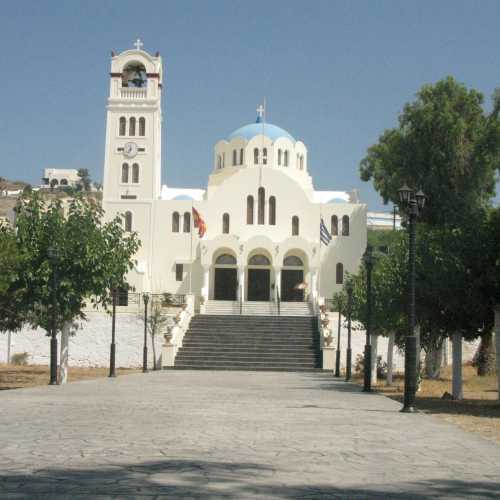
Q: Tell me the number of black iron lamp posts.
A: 7